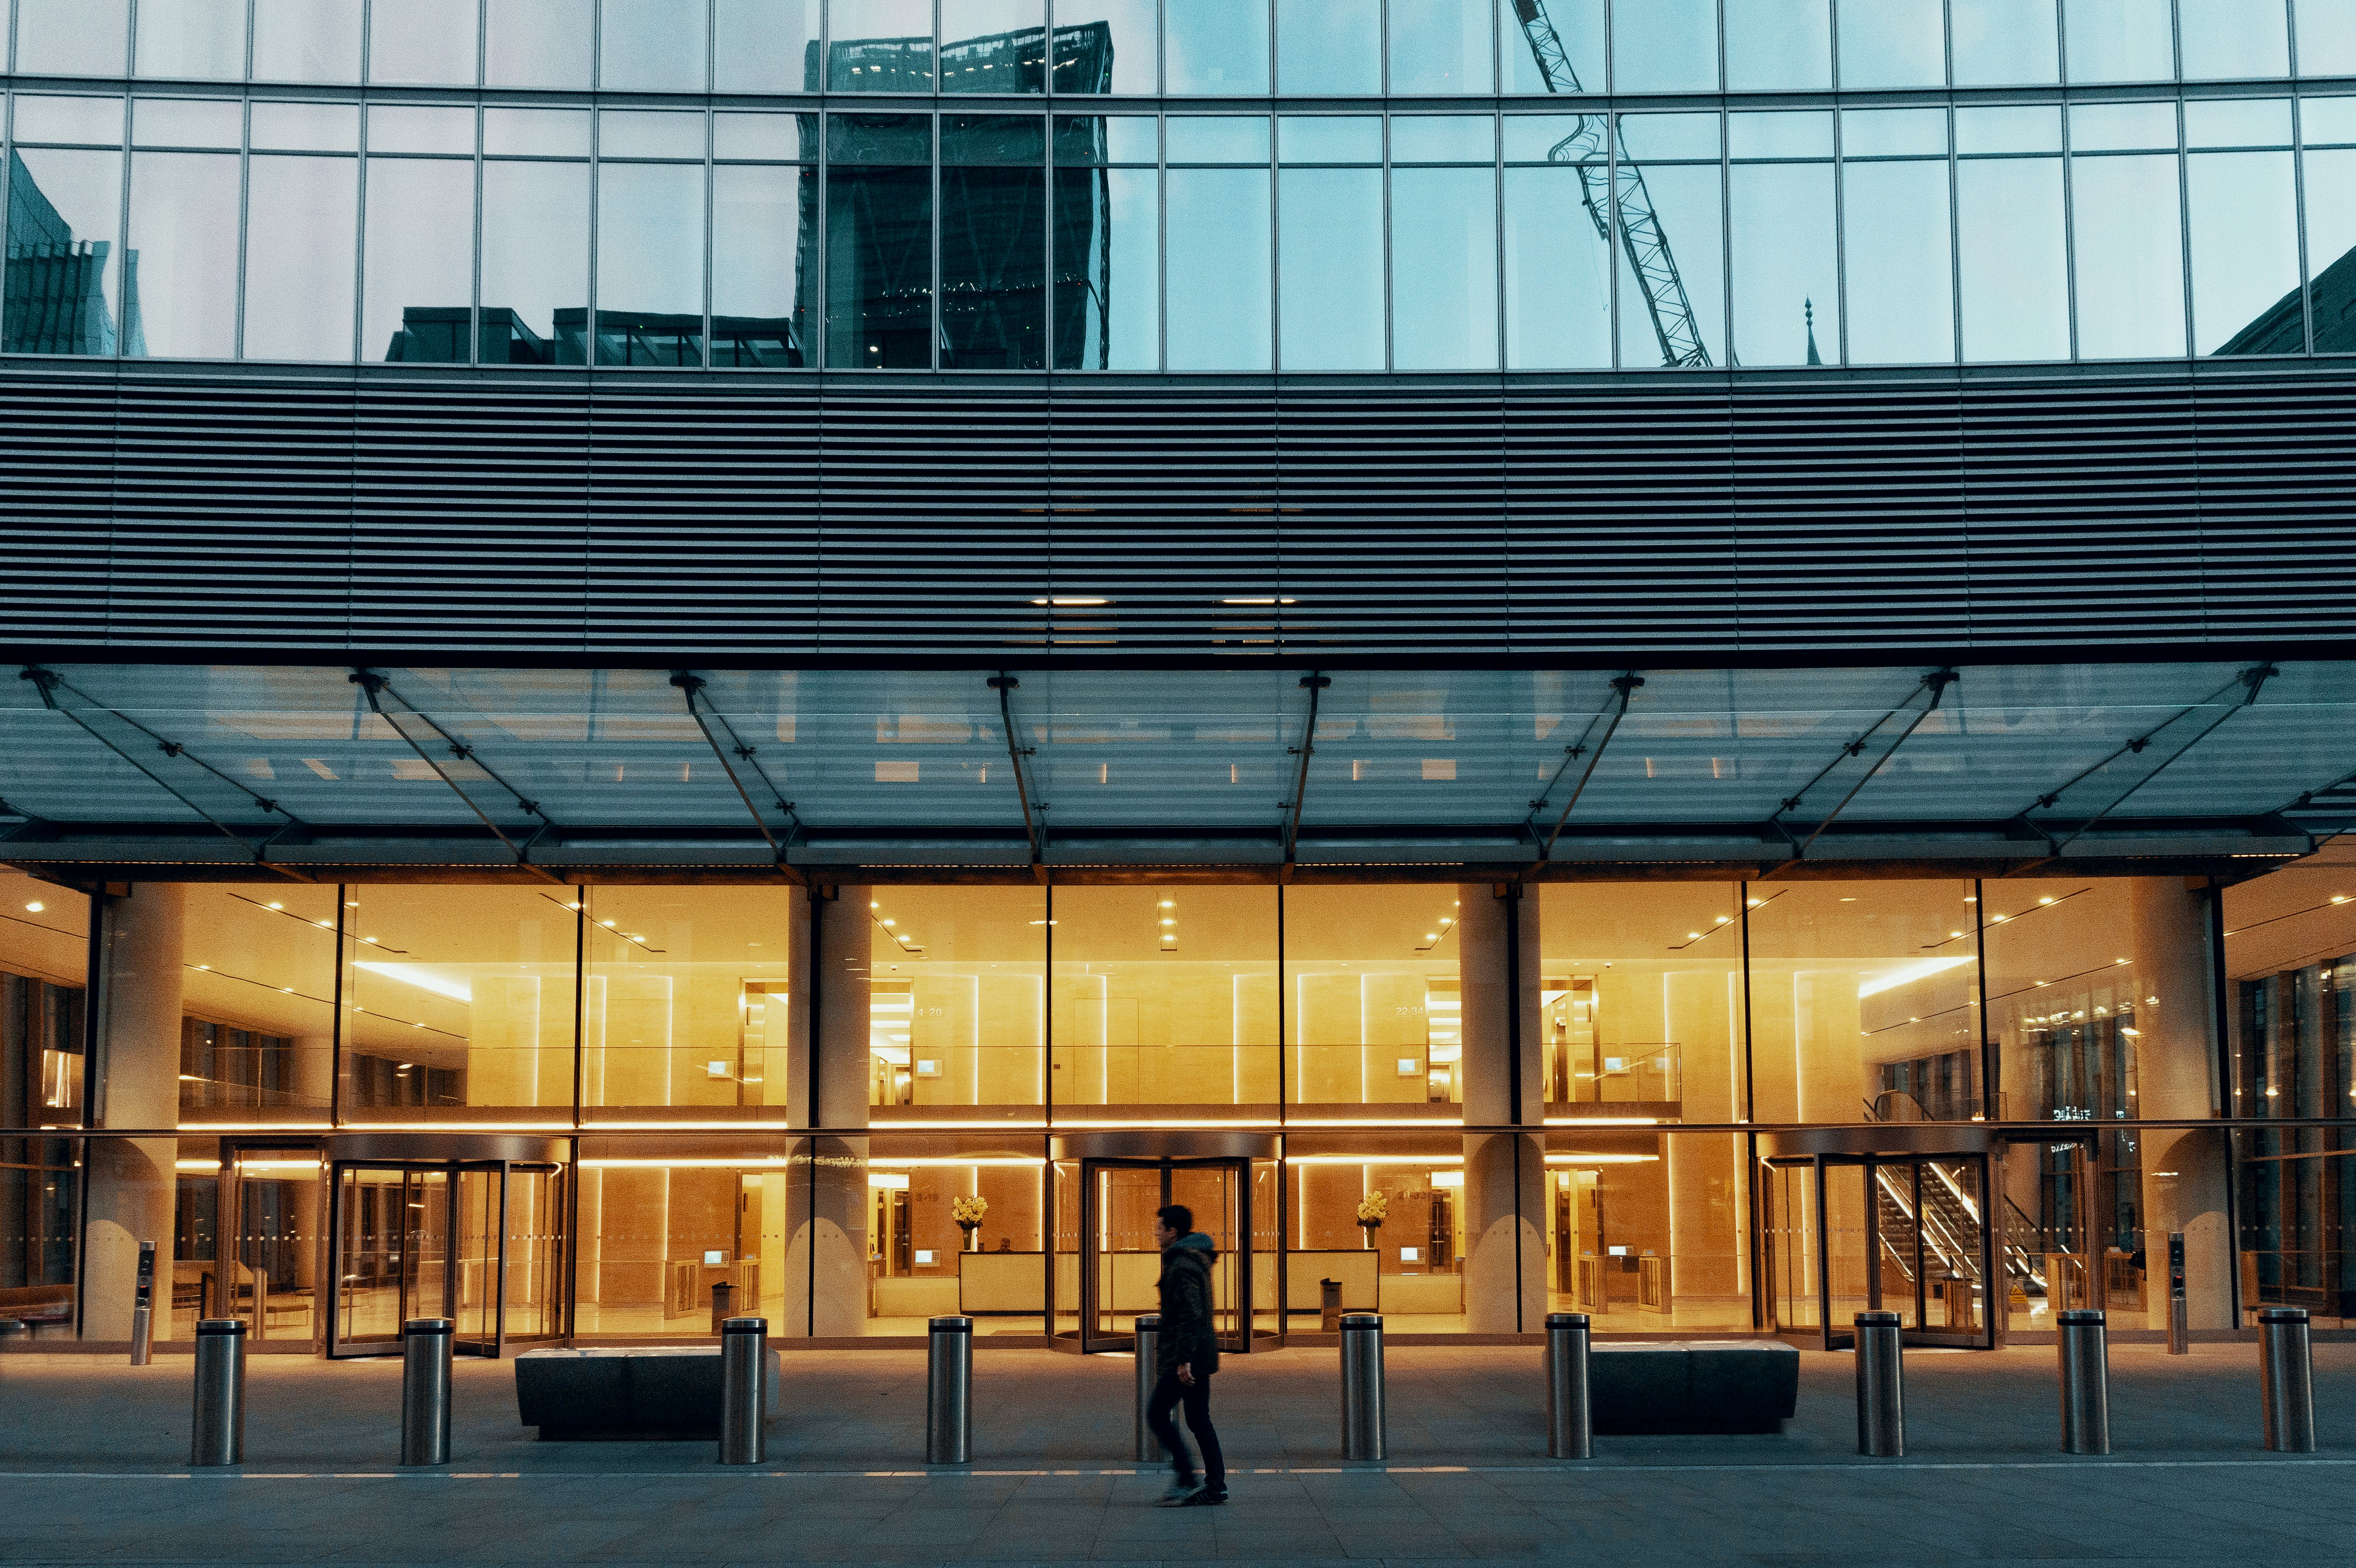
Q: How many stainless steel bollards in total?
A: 10